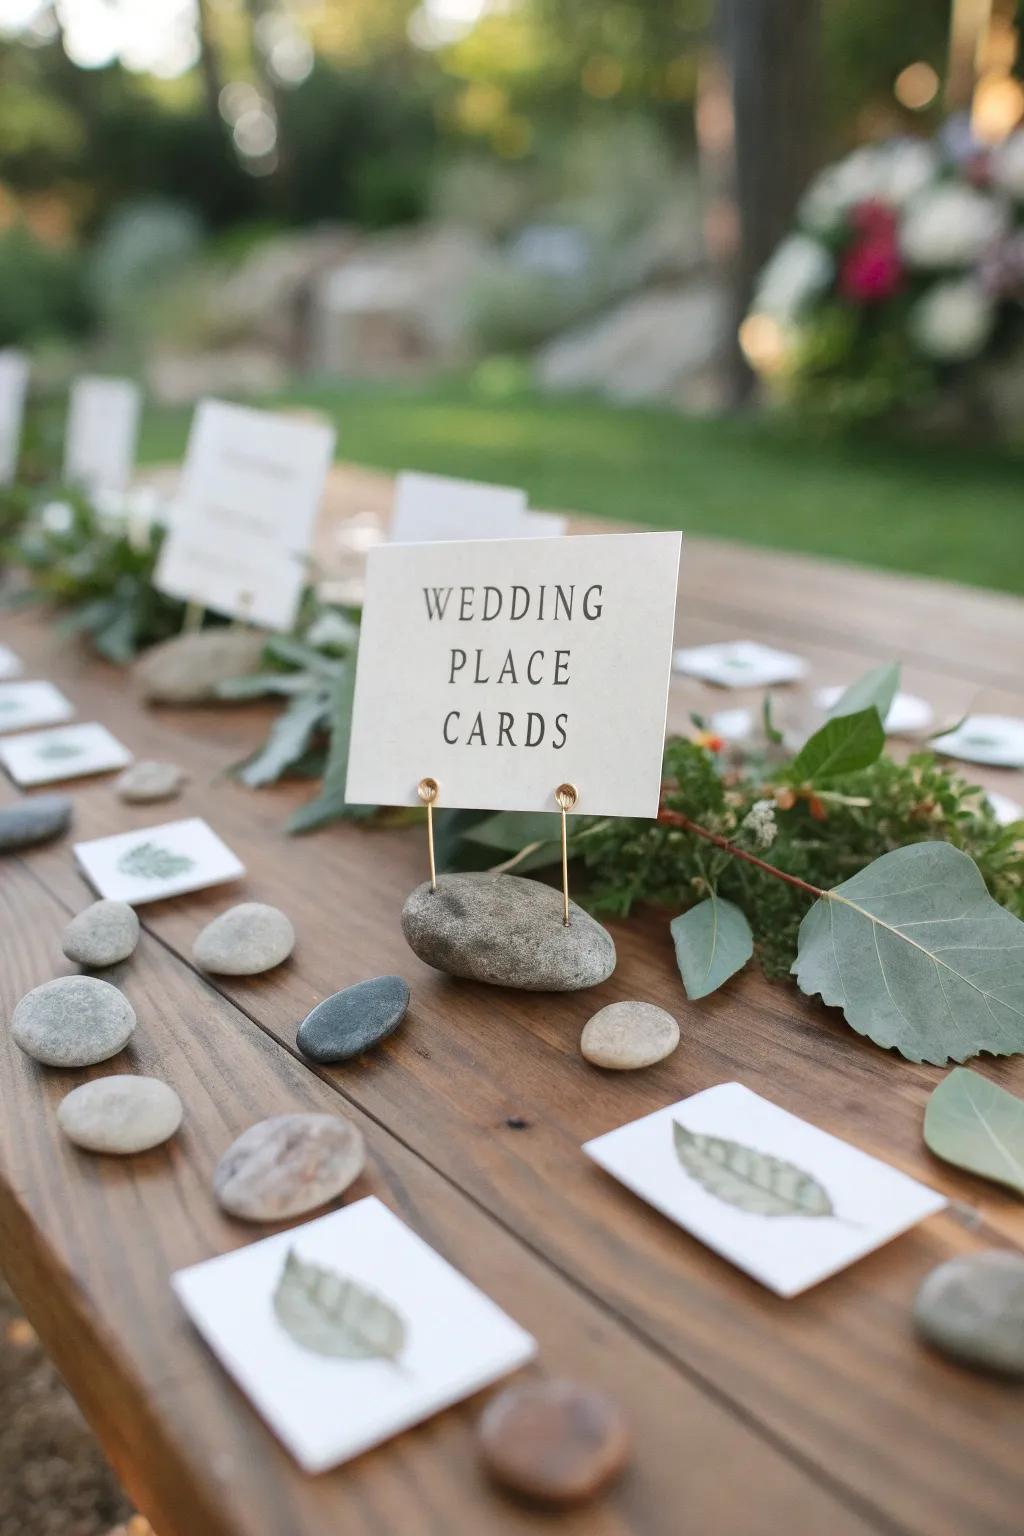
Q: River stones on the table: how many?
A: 13